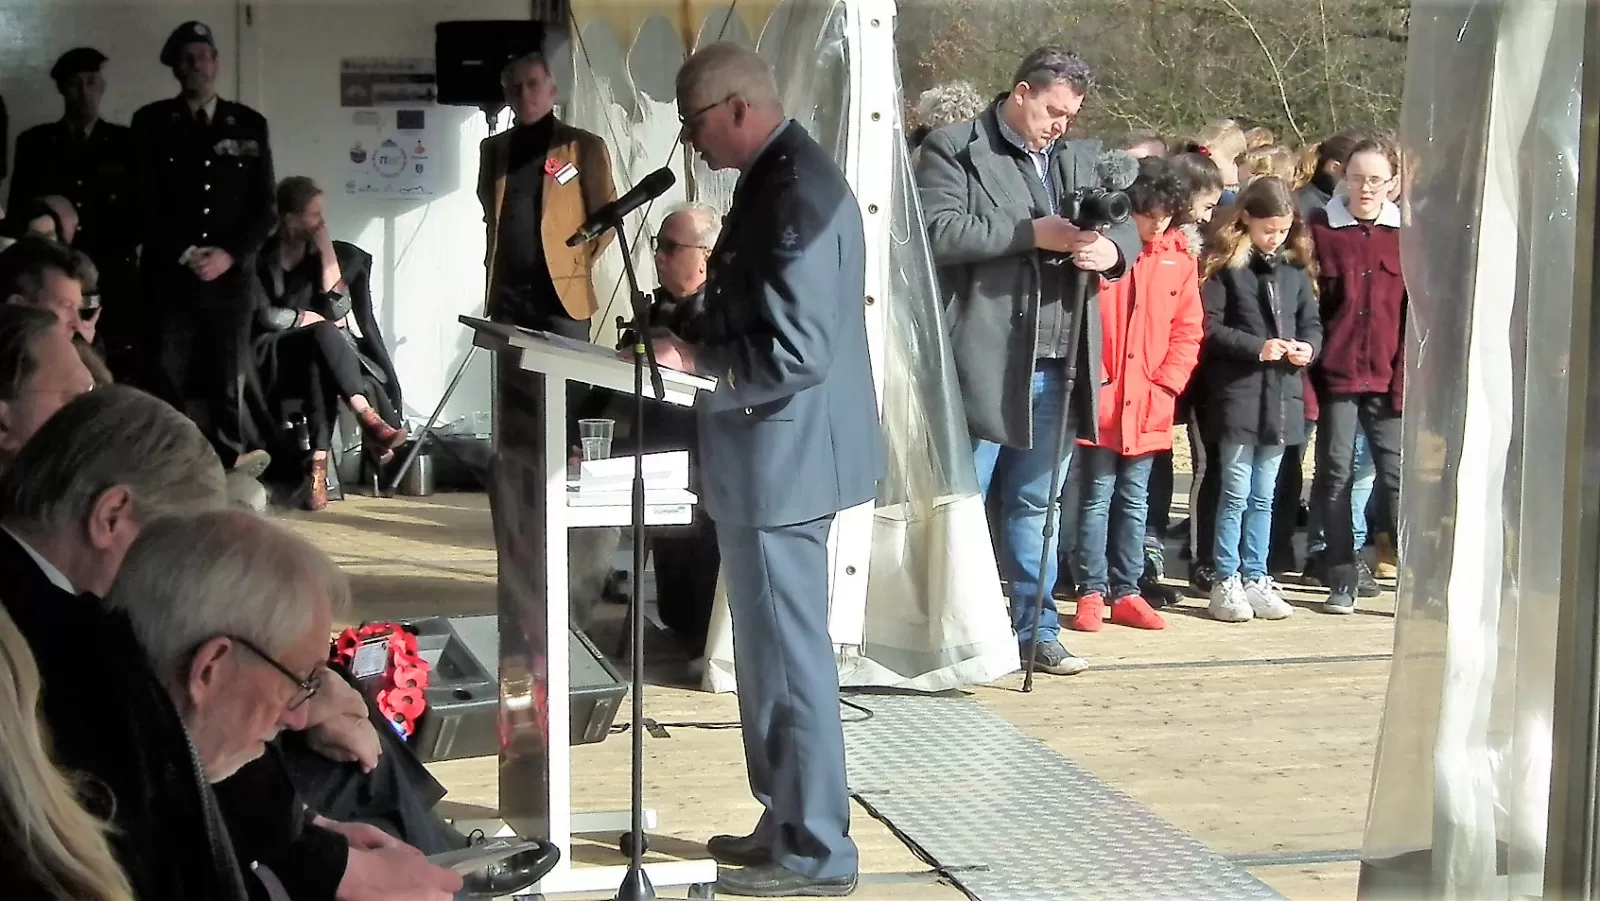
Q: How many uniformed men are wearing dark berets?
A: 2